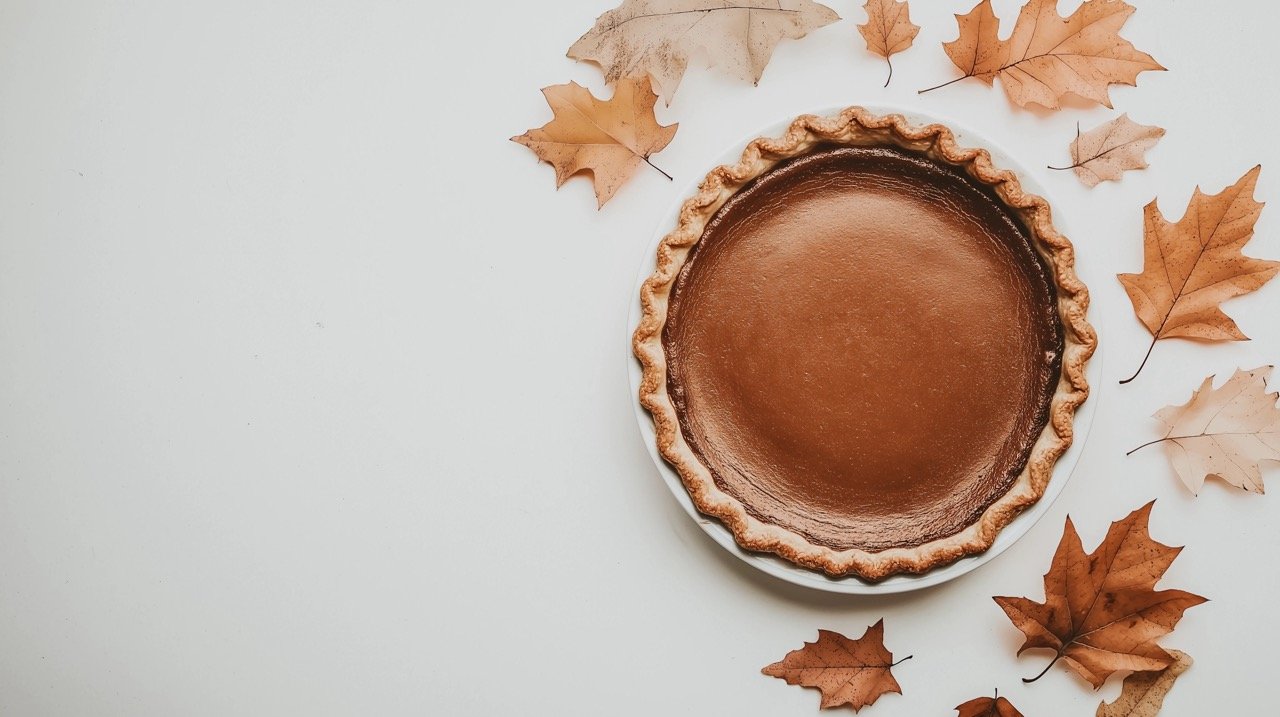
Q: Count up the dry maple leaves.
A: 11